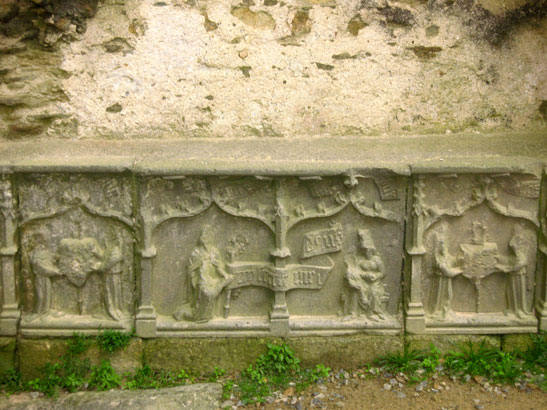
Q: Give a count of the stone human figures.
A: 6